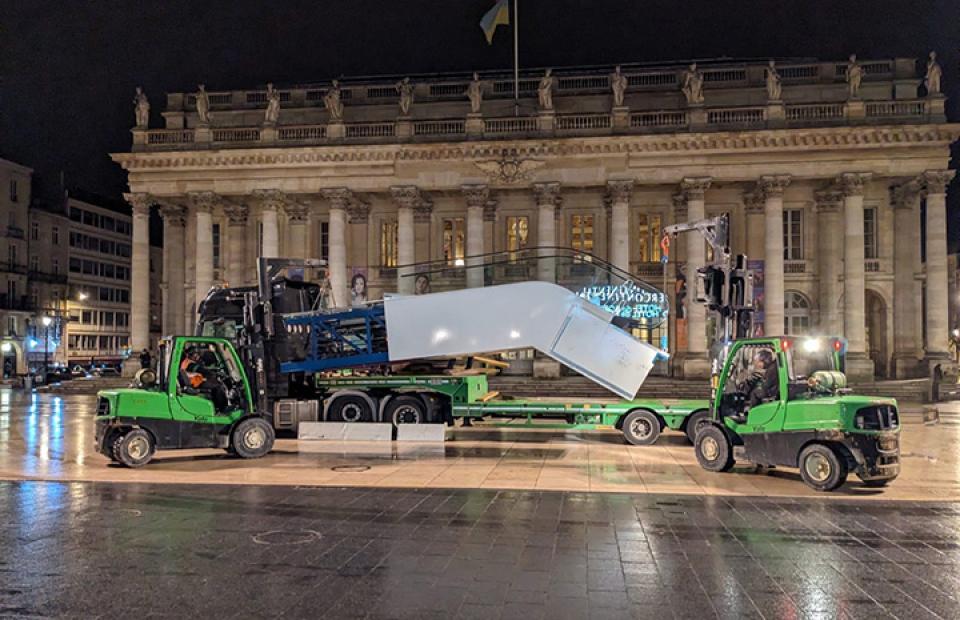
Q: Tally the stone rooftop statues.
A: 12